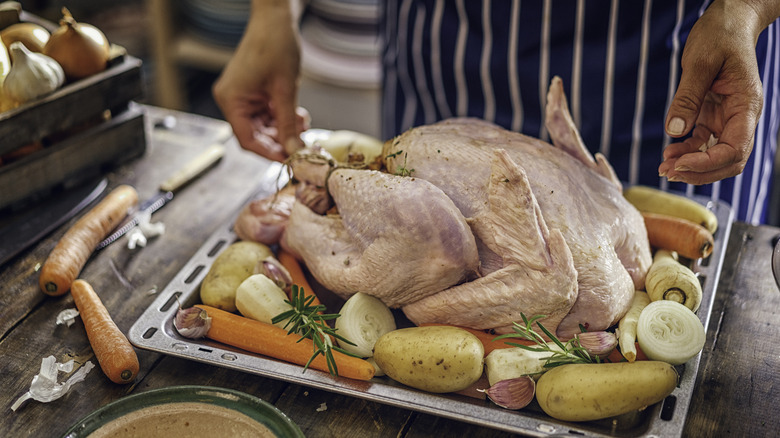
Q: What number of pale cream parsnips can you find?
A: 4